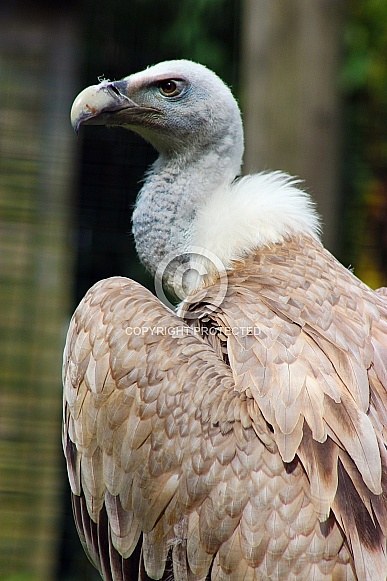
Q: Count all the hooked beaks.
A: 1